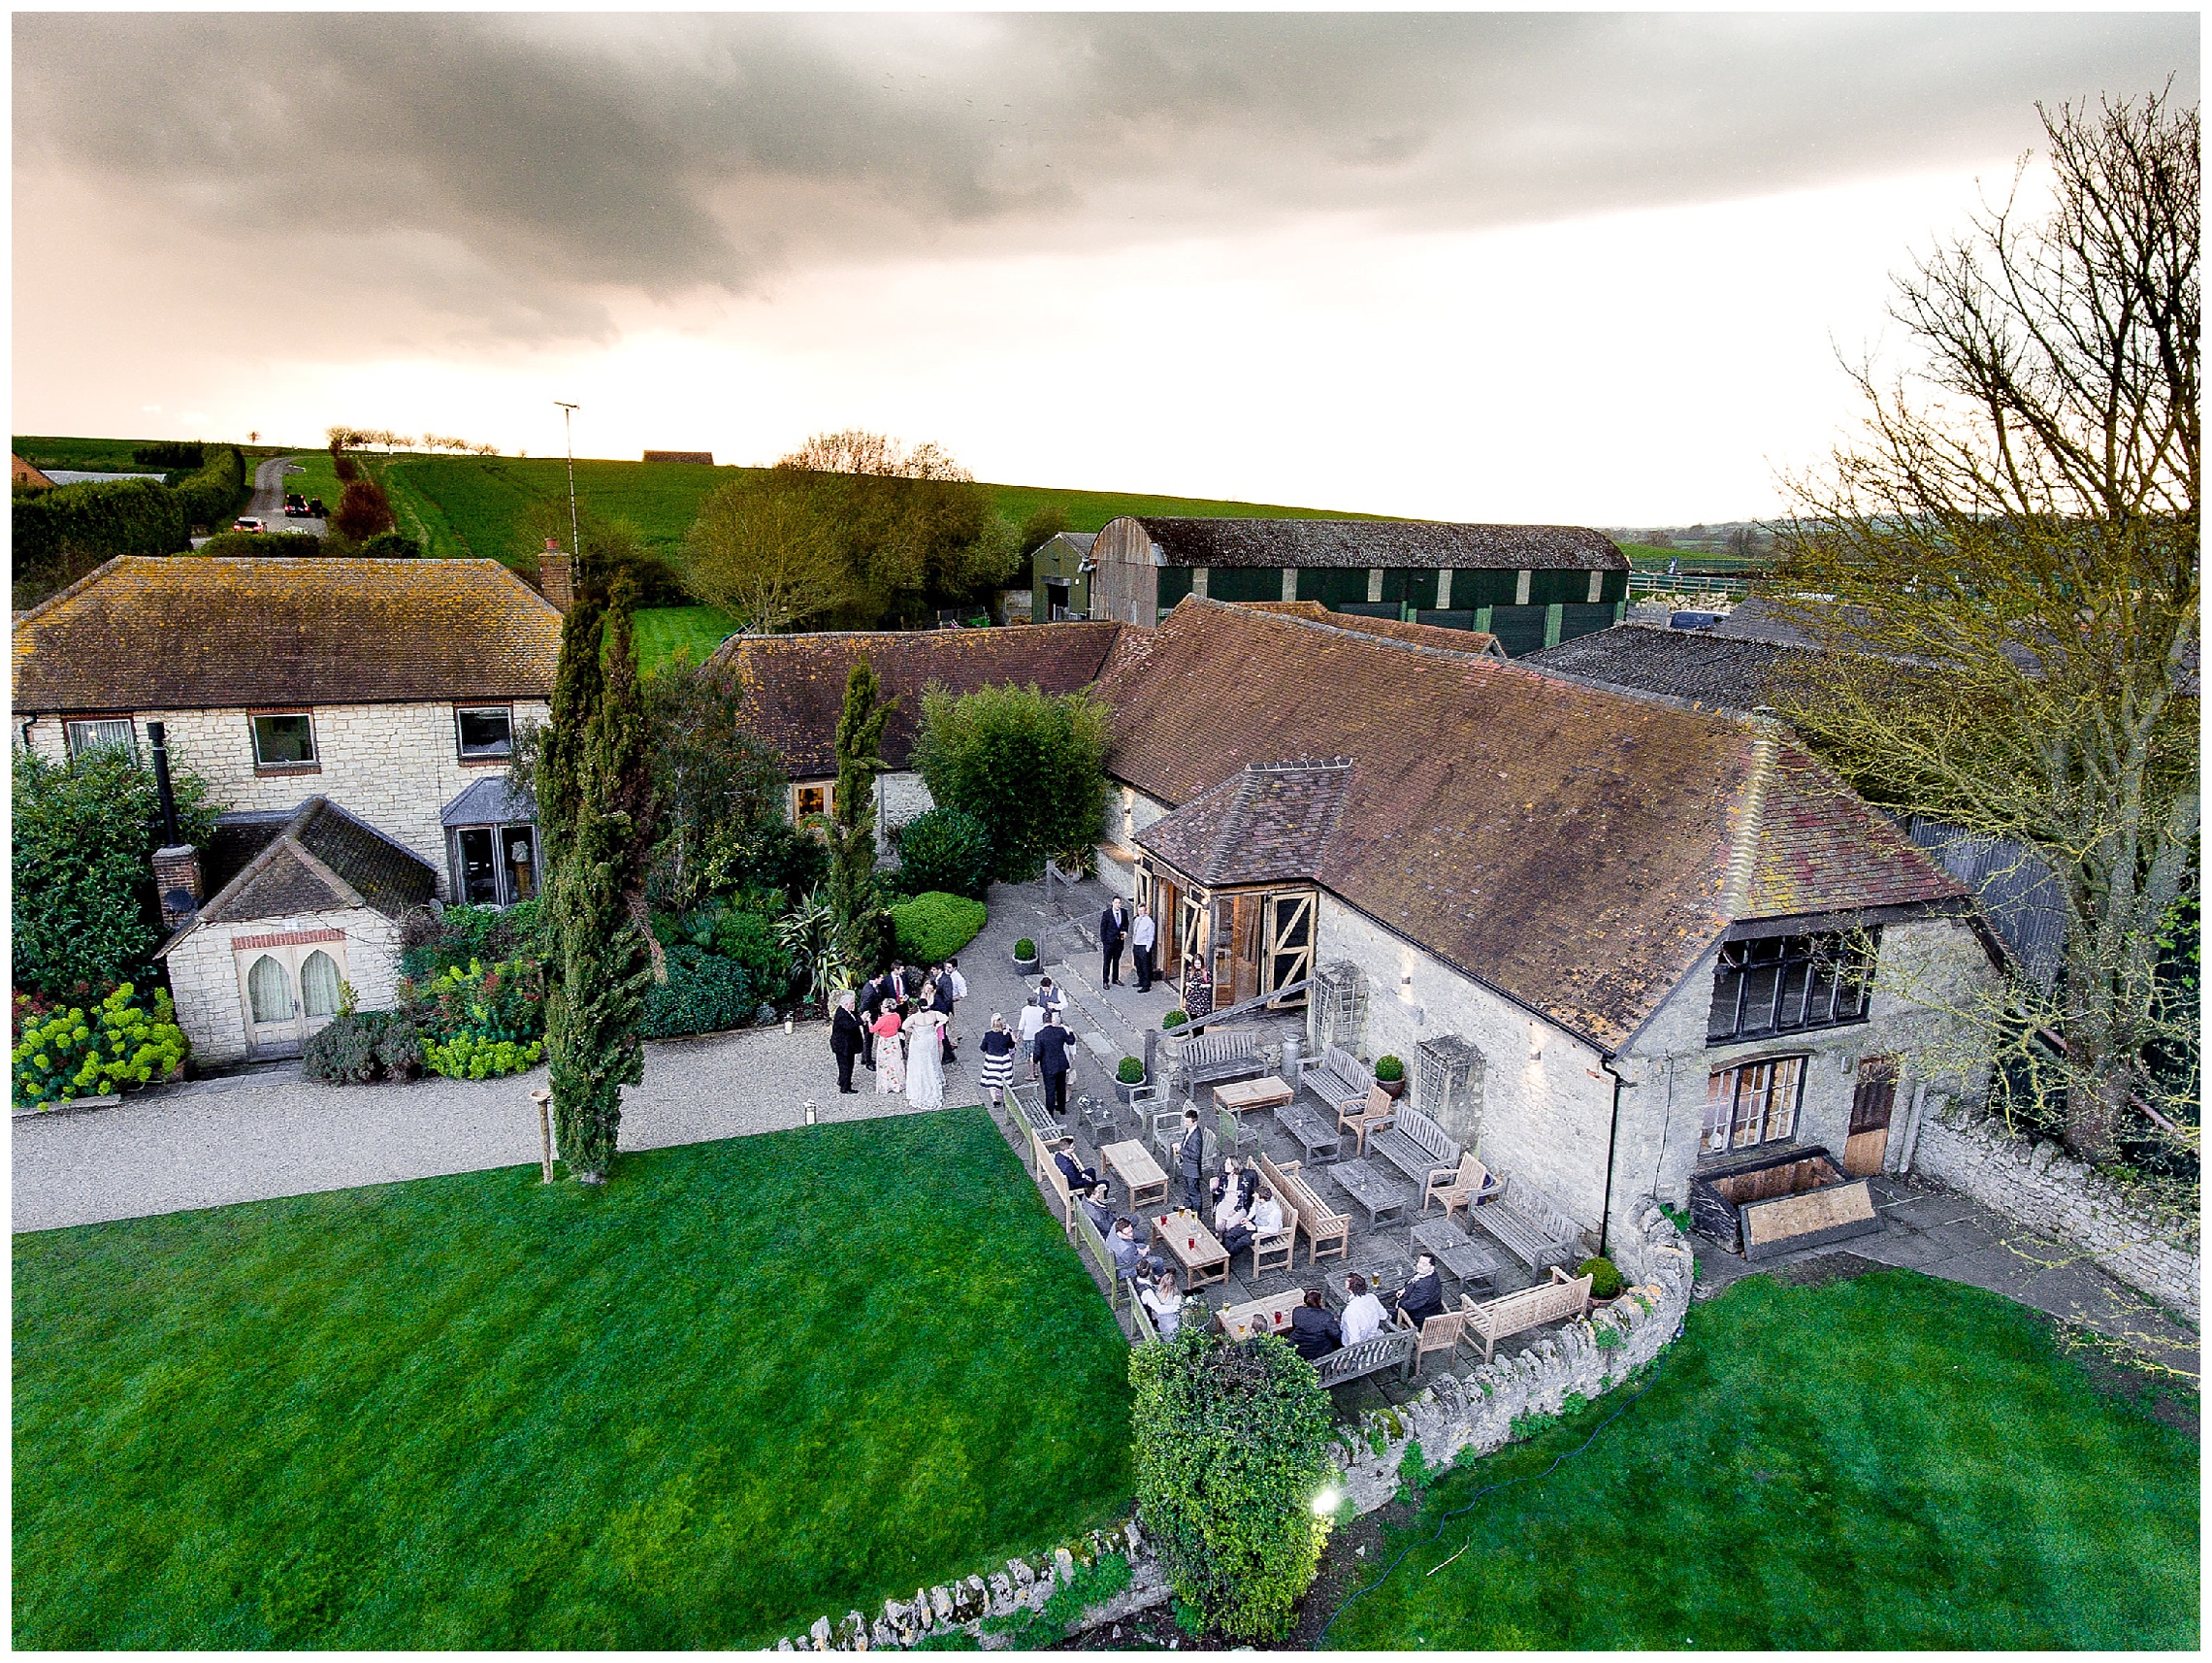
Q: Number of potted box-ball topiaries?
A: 5